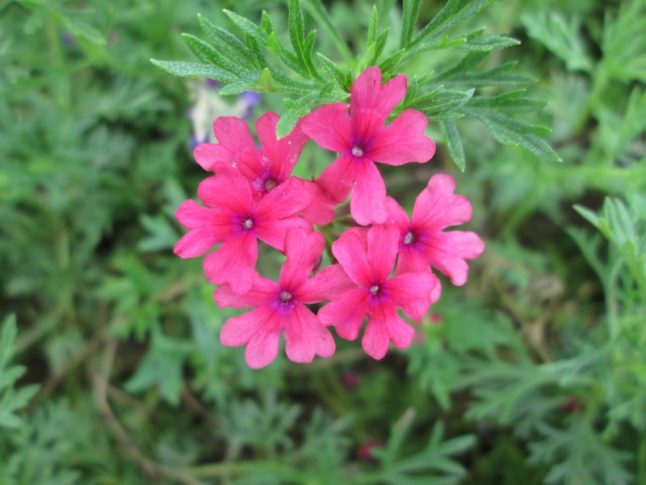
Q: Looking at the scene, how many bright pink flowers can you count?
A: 6